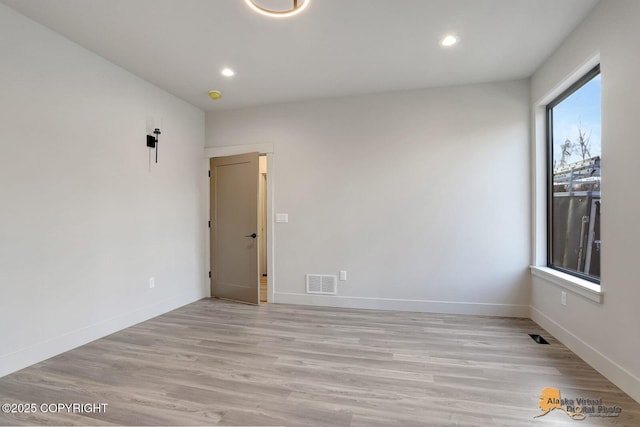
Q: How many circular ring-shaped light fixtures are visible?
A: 1